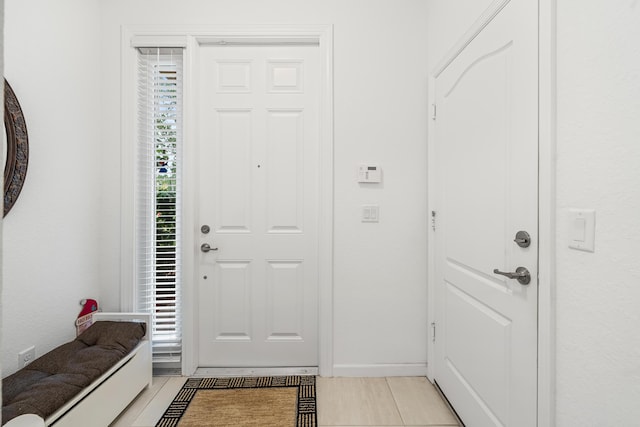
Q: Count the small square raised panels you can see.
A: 2